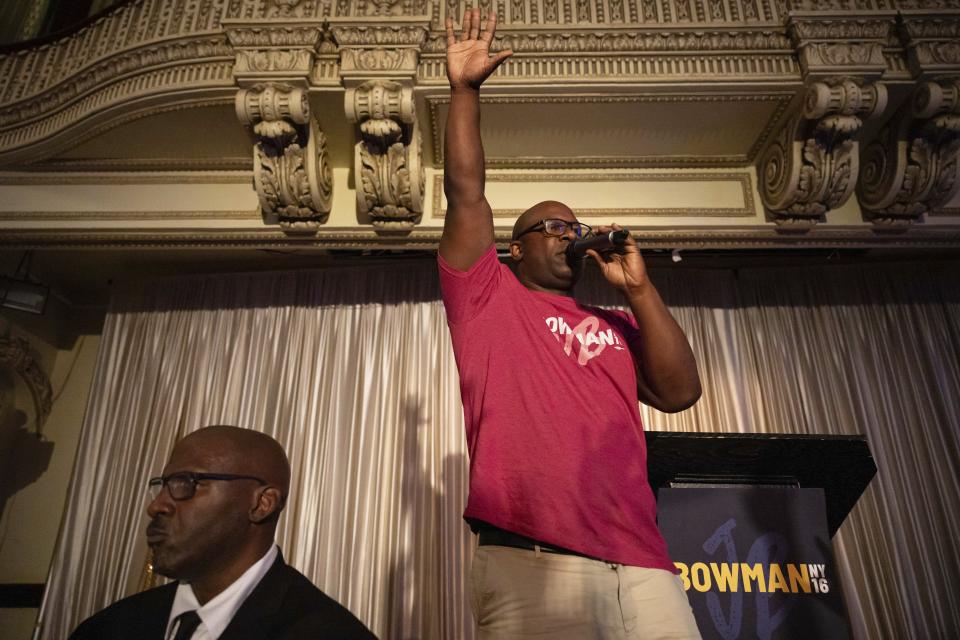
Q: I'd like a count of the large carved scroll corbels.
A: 4